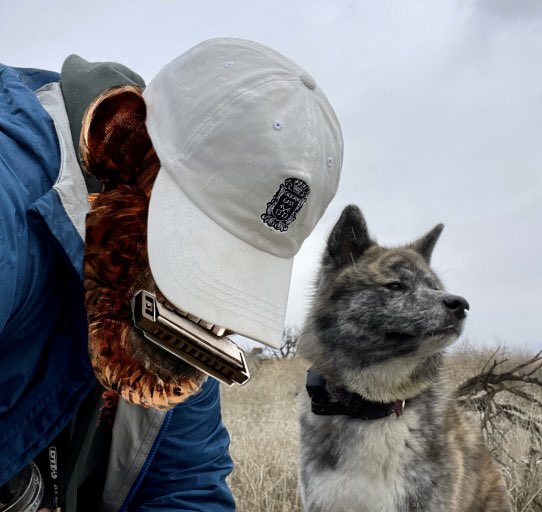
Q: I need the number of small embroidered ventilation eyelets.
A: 3